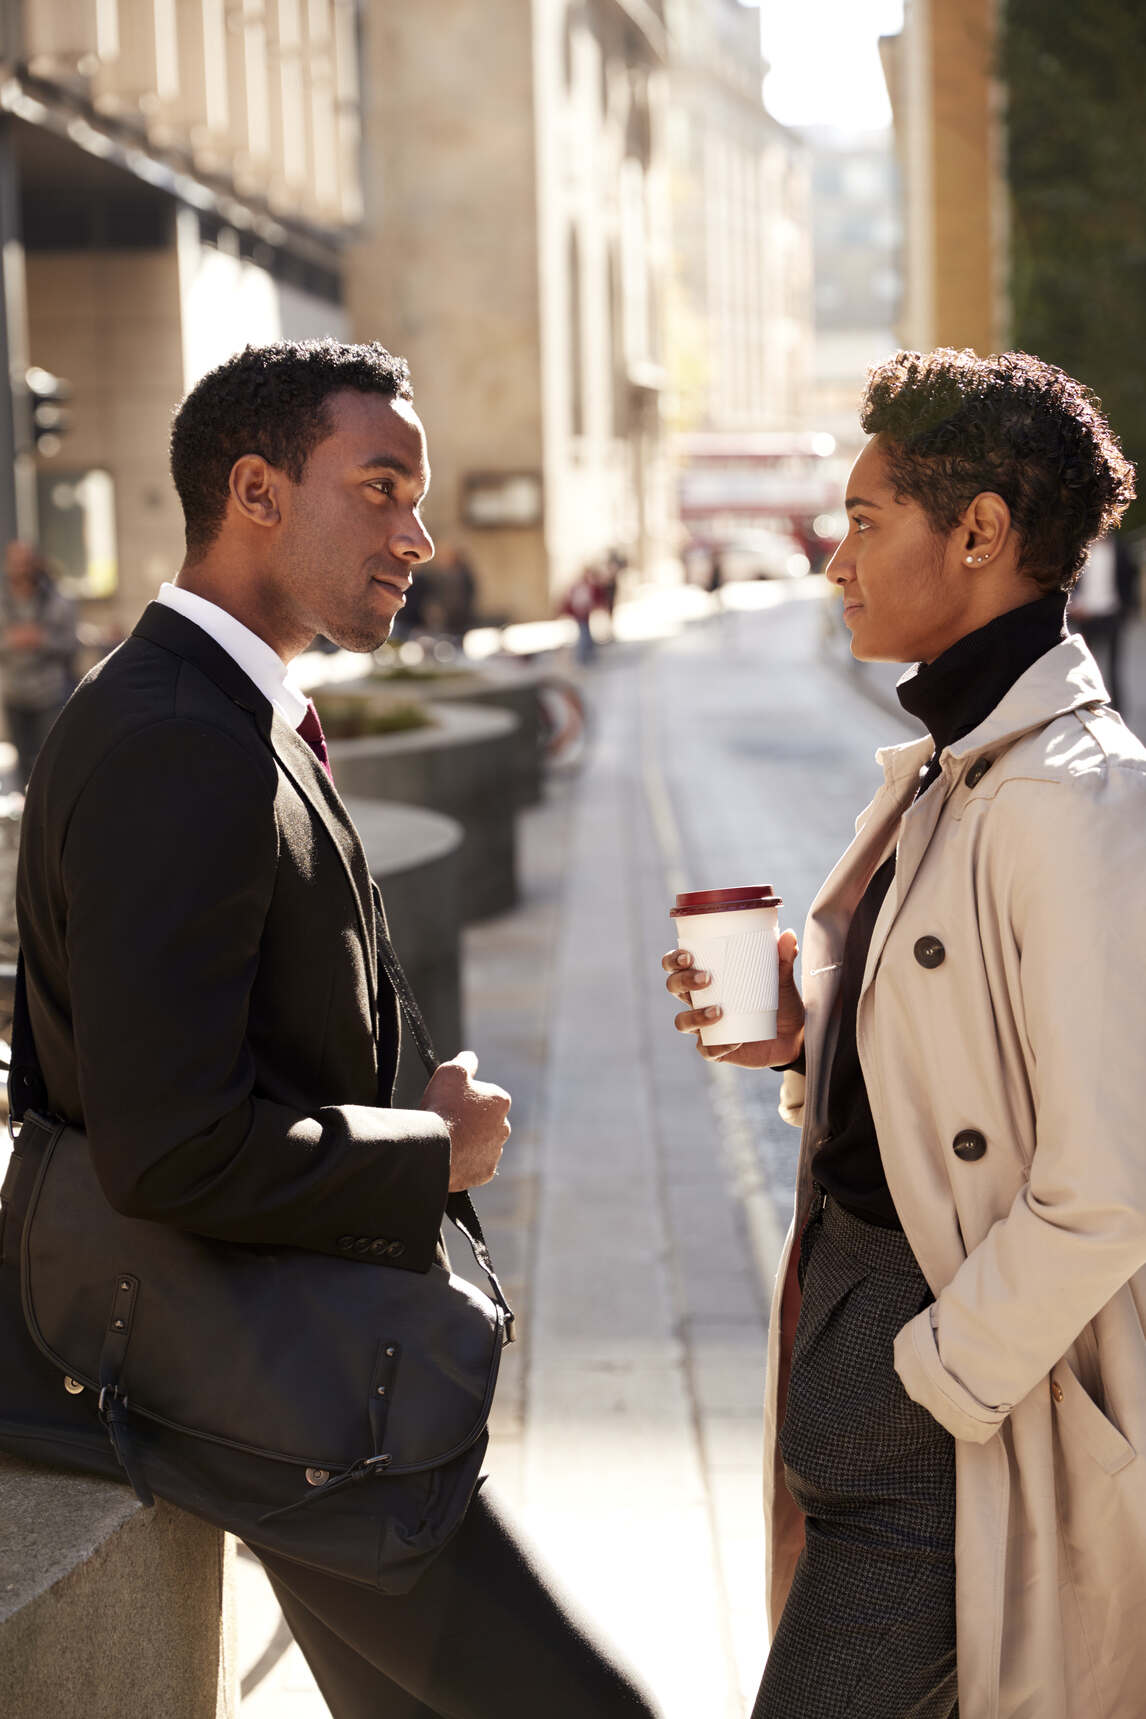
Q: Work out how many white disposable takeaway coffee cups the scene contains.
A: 1